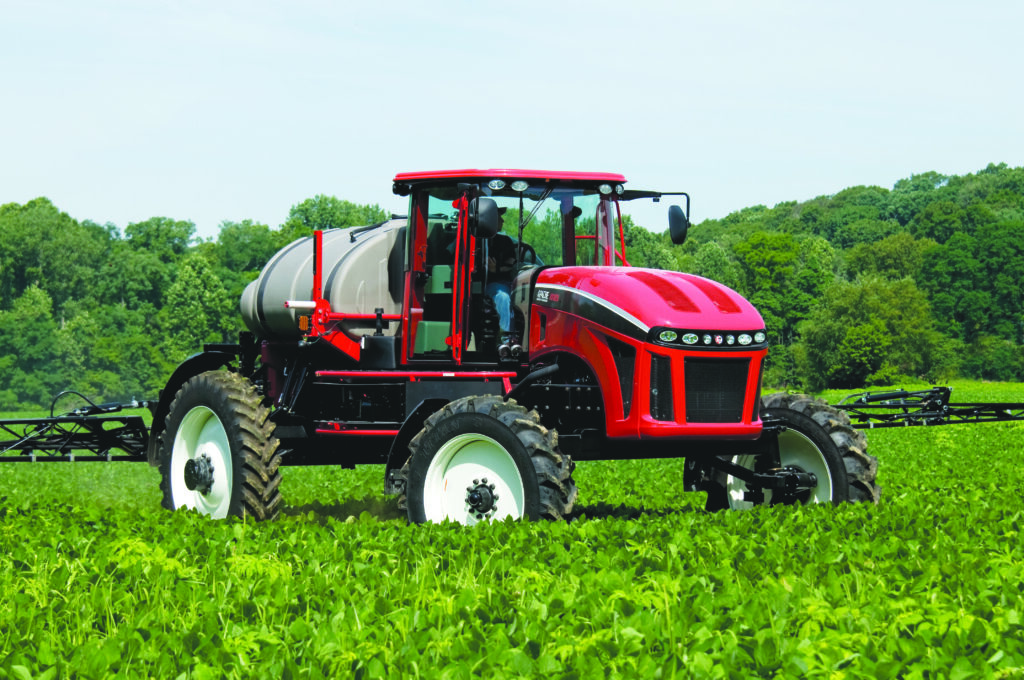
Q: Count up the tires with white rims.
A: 3